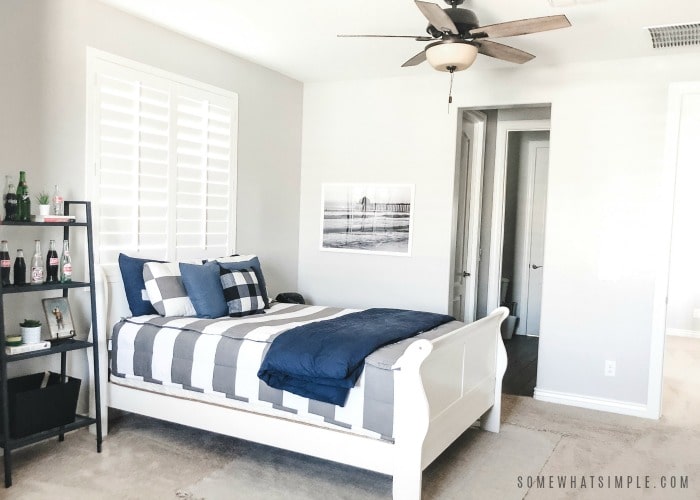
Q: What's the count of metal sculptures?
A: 0